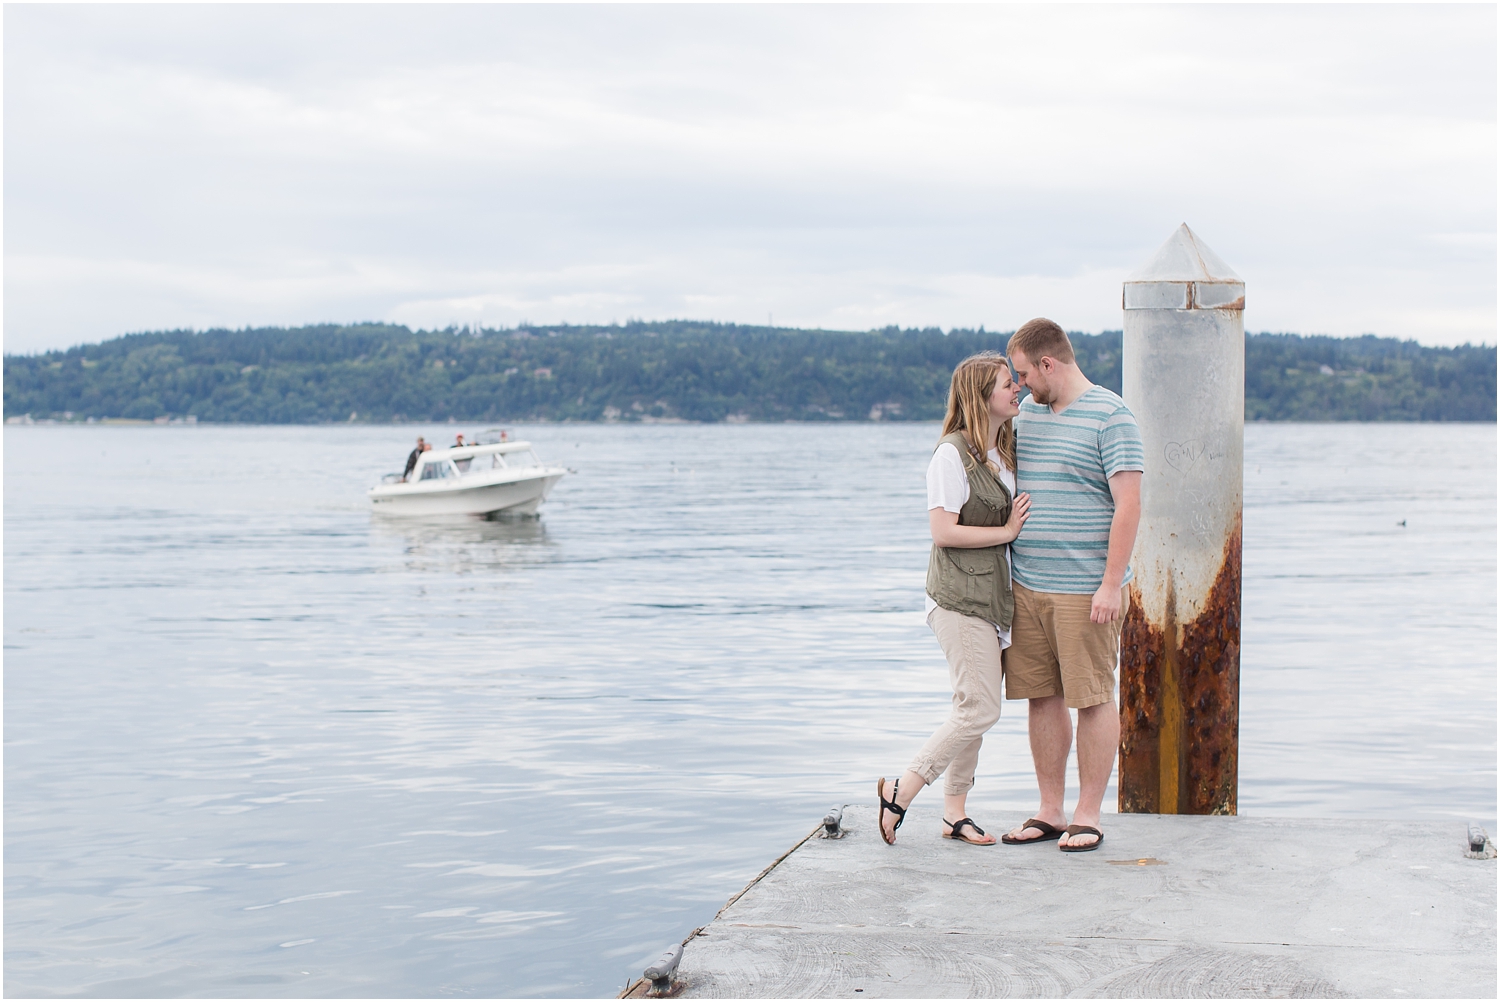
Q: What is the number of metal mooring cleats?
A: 3